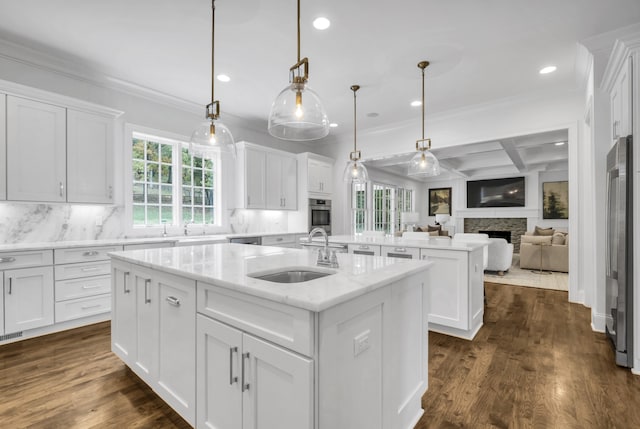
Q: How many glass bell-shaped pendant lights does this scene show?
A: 4